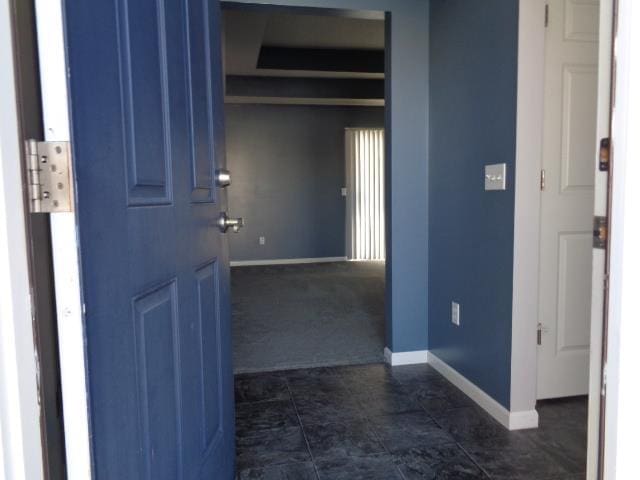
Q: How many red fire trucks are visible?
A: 0